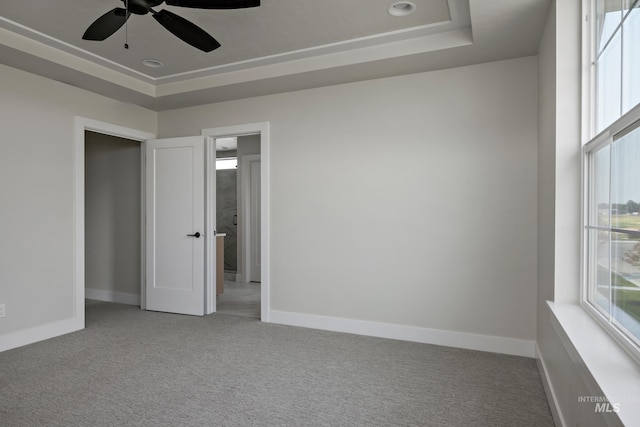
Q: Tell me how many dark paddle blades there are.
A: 3